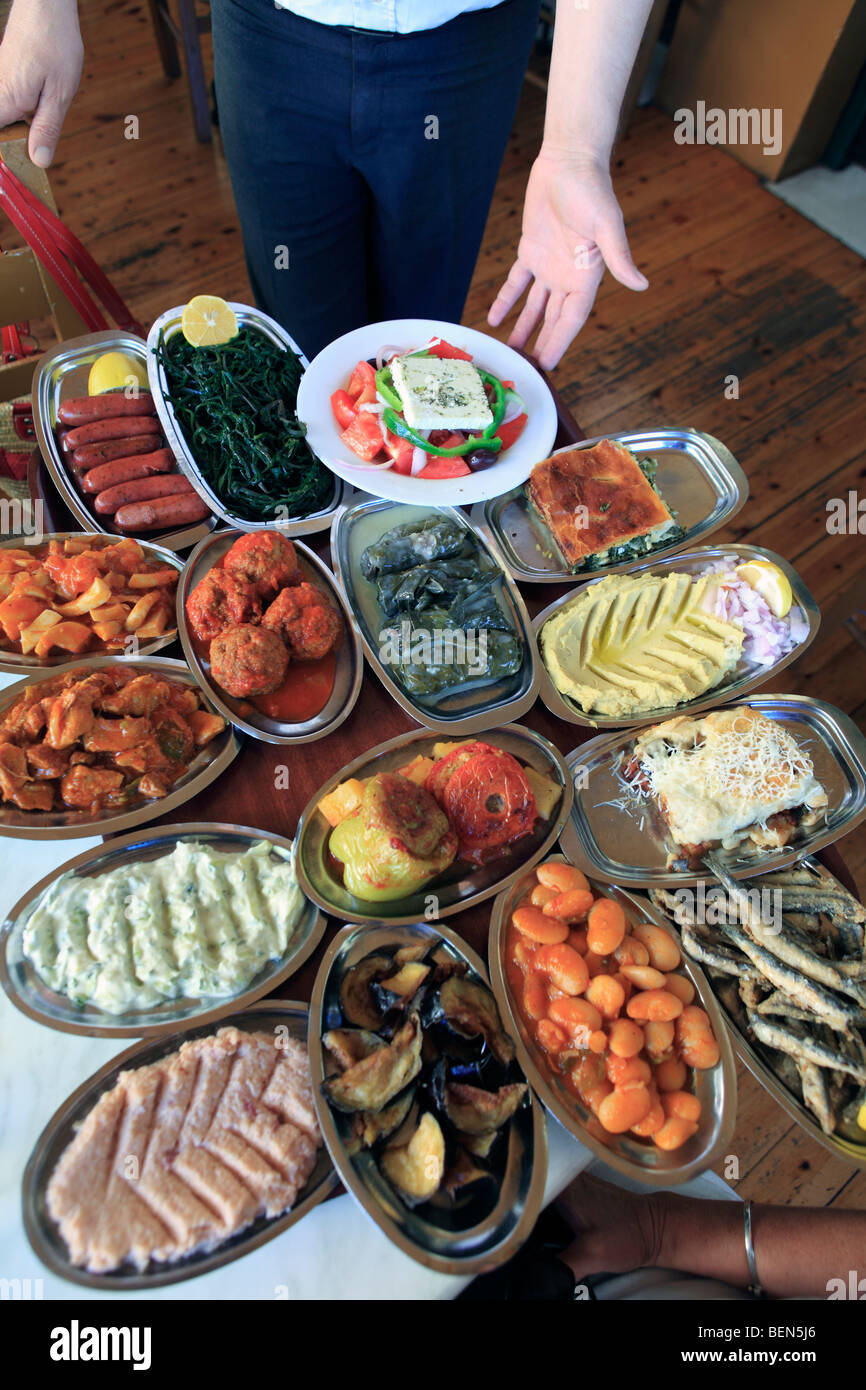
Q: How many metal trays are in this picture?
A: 15